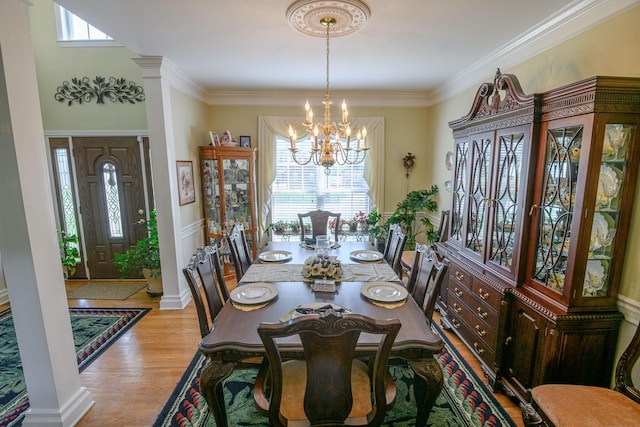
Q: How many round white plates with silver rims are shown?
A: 4